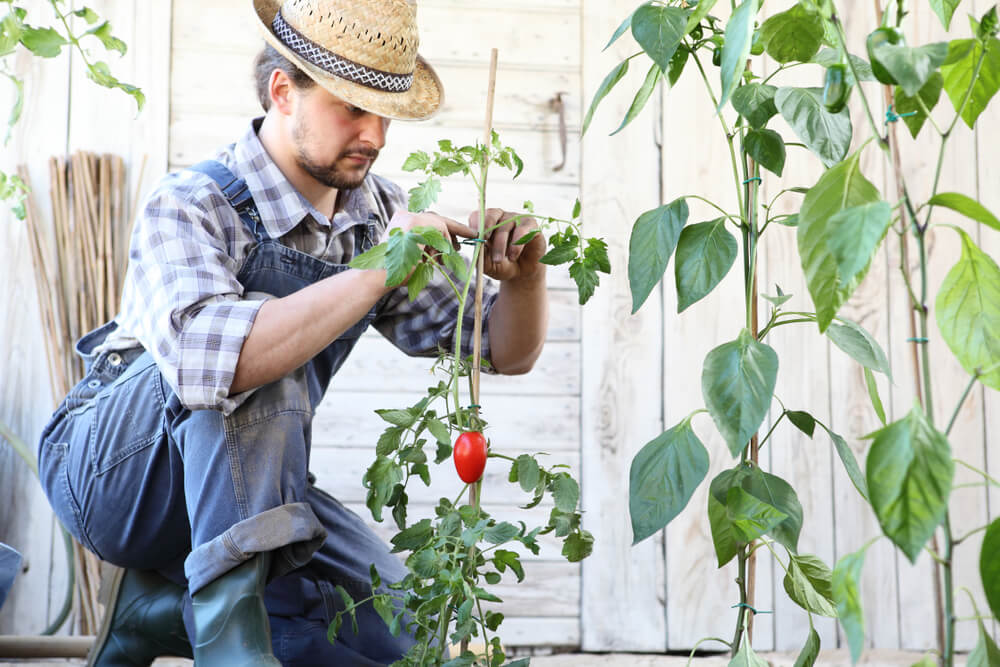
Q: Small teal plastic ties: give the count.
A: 6